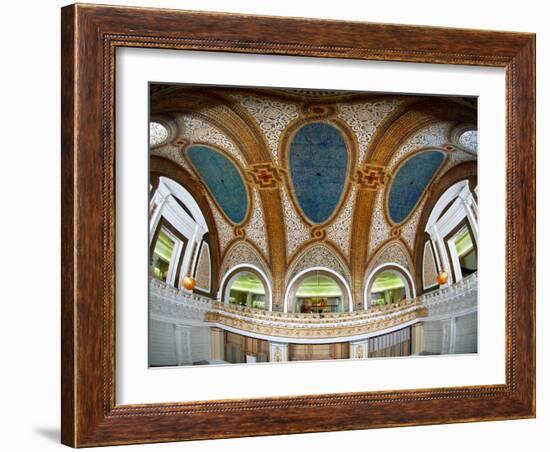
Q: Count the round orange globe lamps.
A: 2